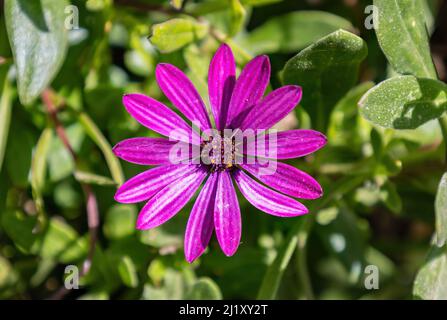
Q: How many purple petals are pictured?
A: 13